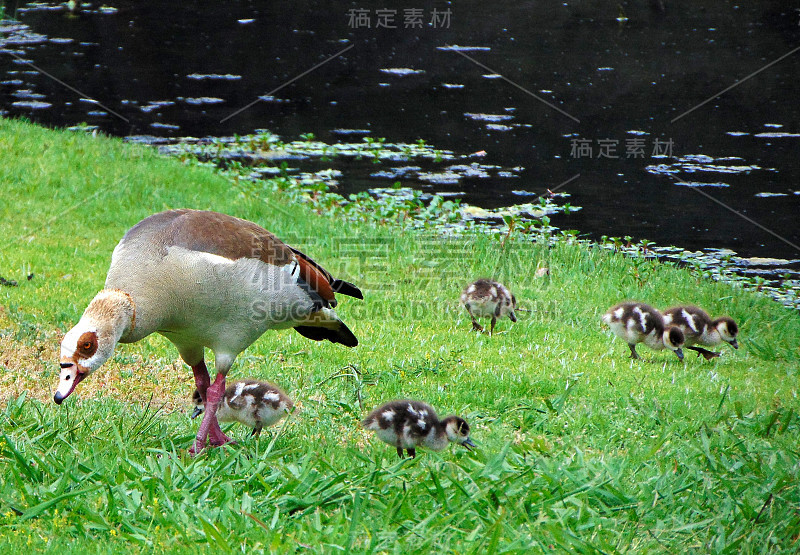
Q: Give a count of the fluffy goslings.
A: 5